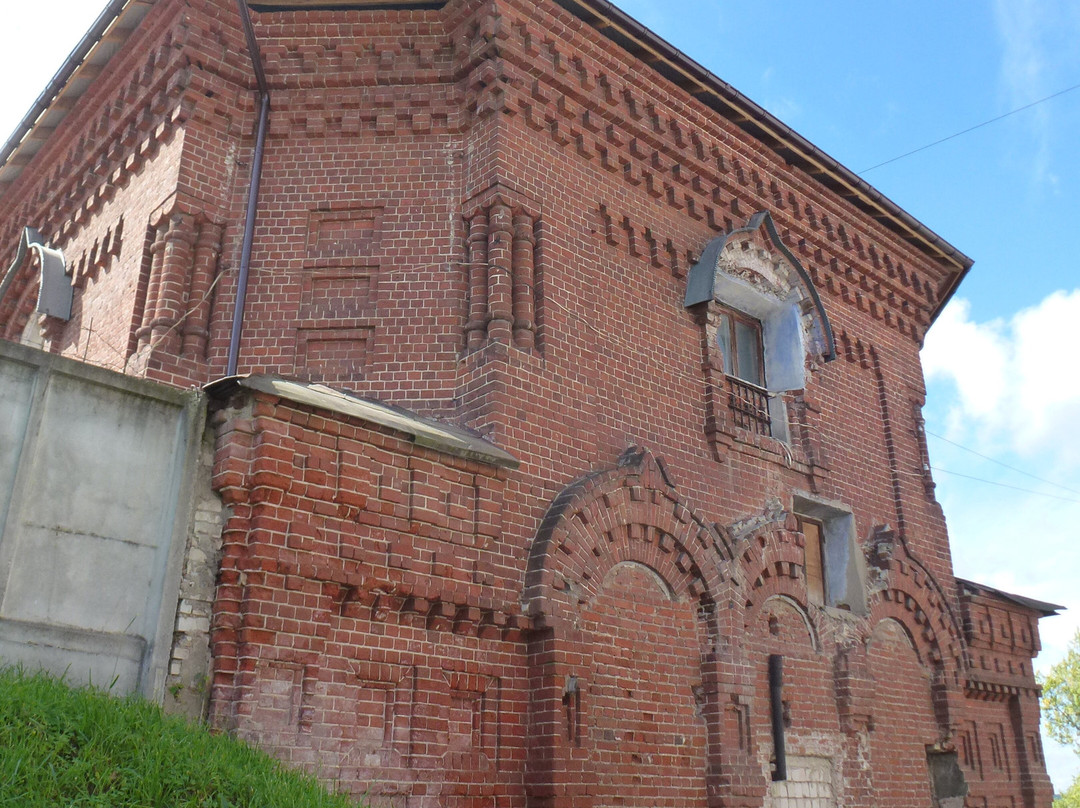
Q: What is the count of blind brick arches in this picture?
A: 3